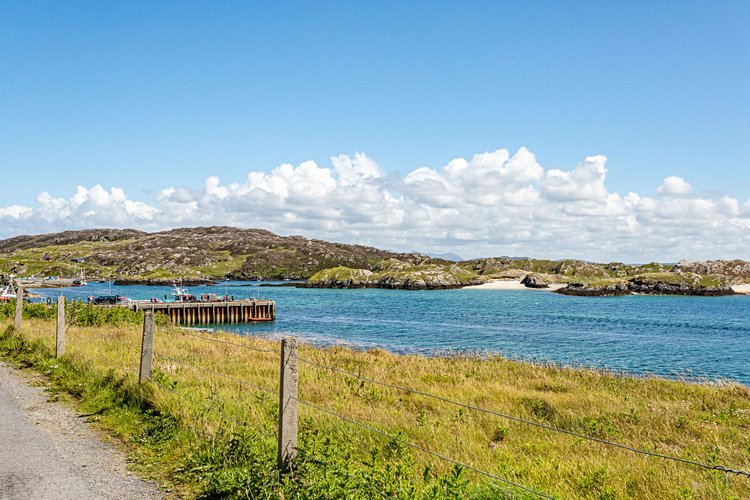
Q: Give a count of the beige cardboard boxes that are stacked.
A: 0